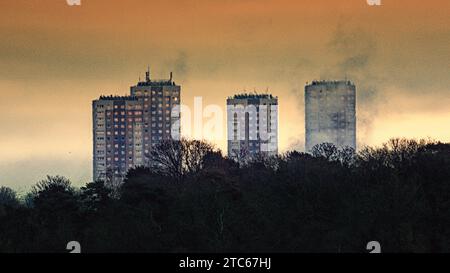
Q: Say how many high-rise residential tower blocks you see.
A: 4